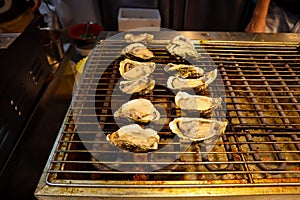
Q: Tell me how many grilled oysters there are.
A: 11